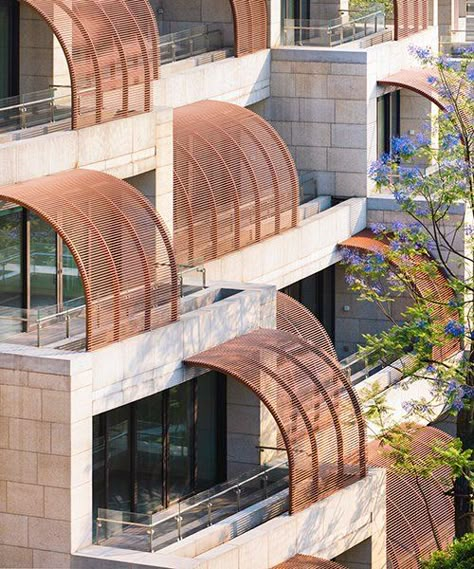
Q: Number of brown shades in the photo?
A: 11